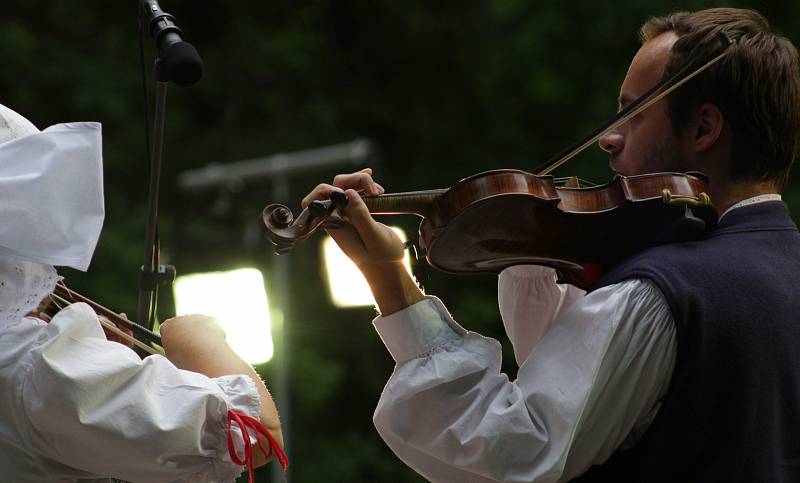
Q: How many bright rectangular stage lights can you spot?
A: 2